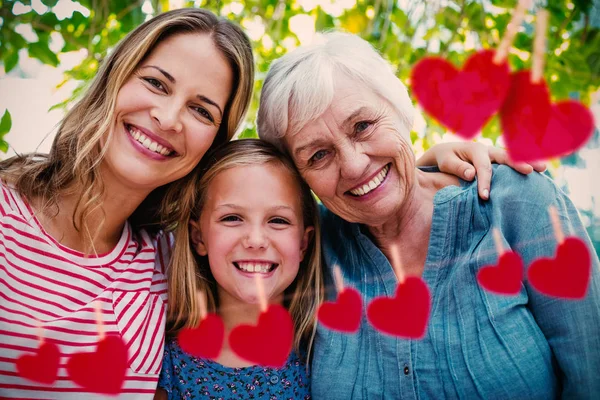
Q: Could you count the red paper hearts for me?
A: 10